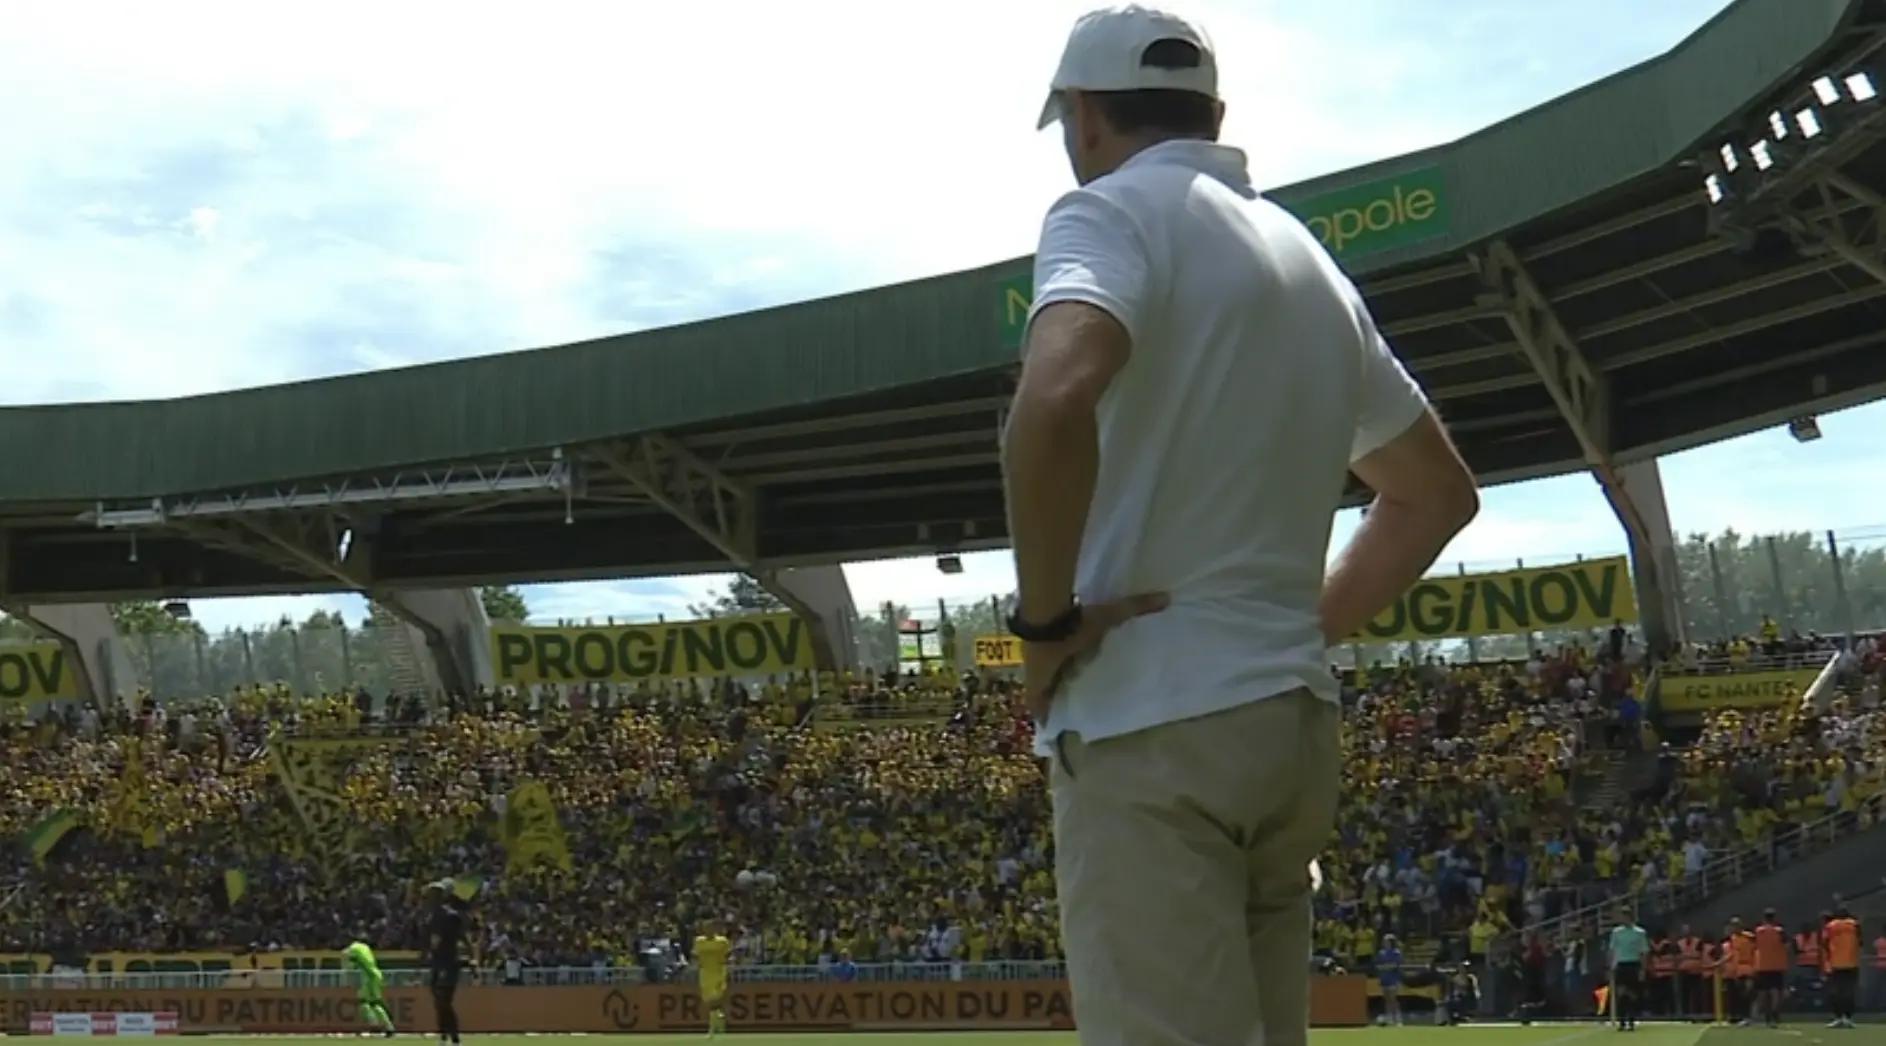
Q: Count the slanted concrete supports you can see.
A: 4